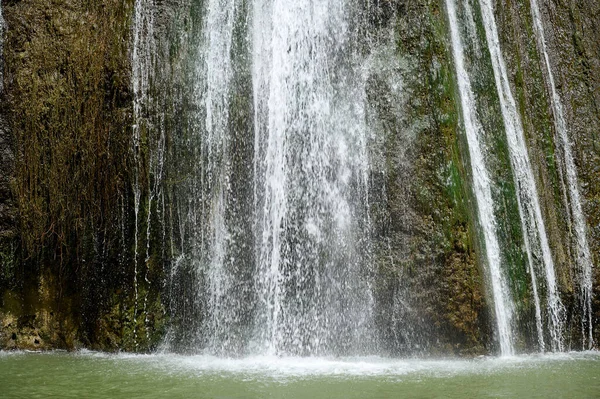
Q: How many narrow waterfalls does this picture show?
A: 3